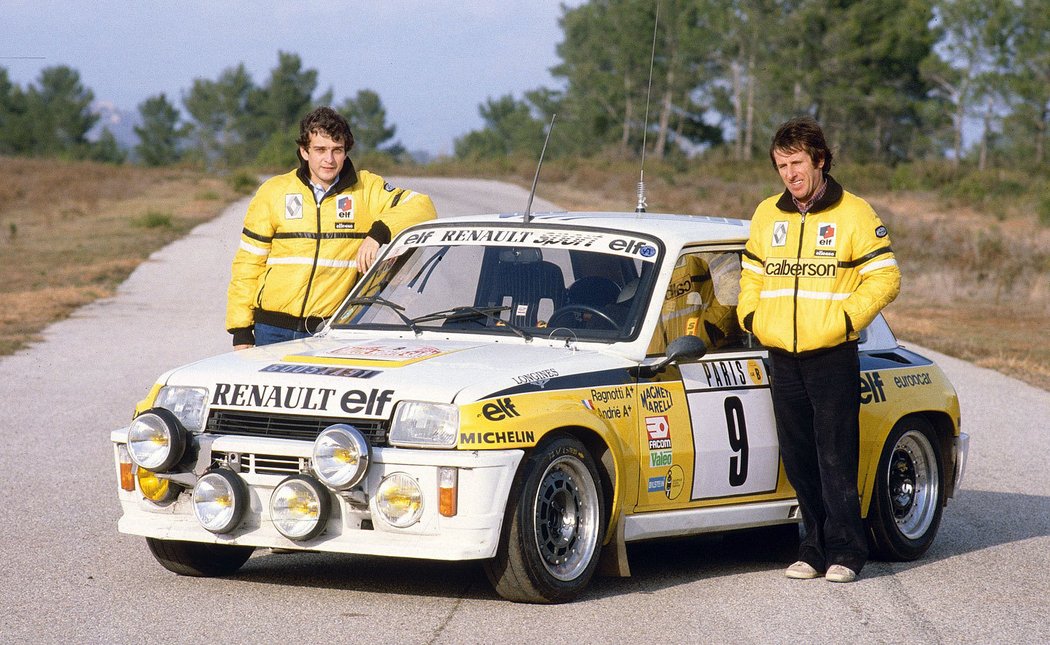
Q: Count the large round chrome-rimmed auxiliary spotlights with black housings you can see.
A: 4